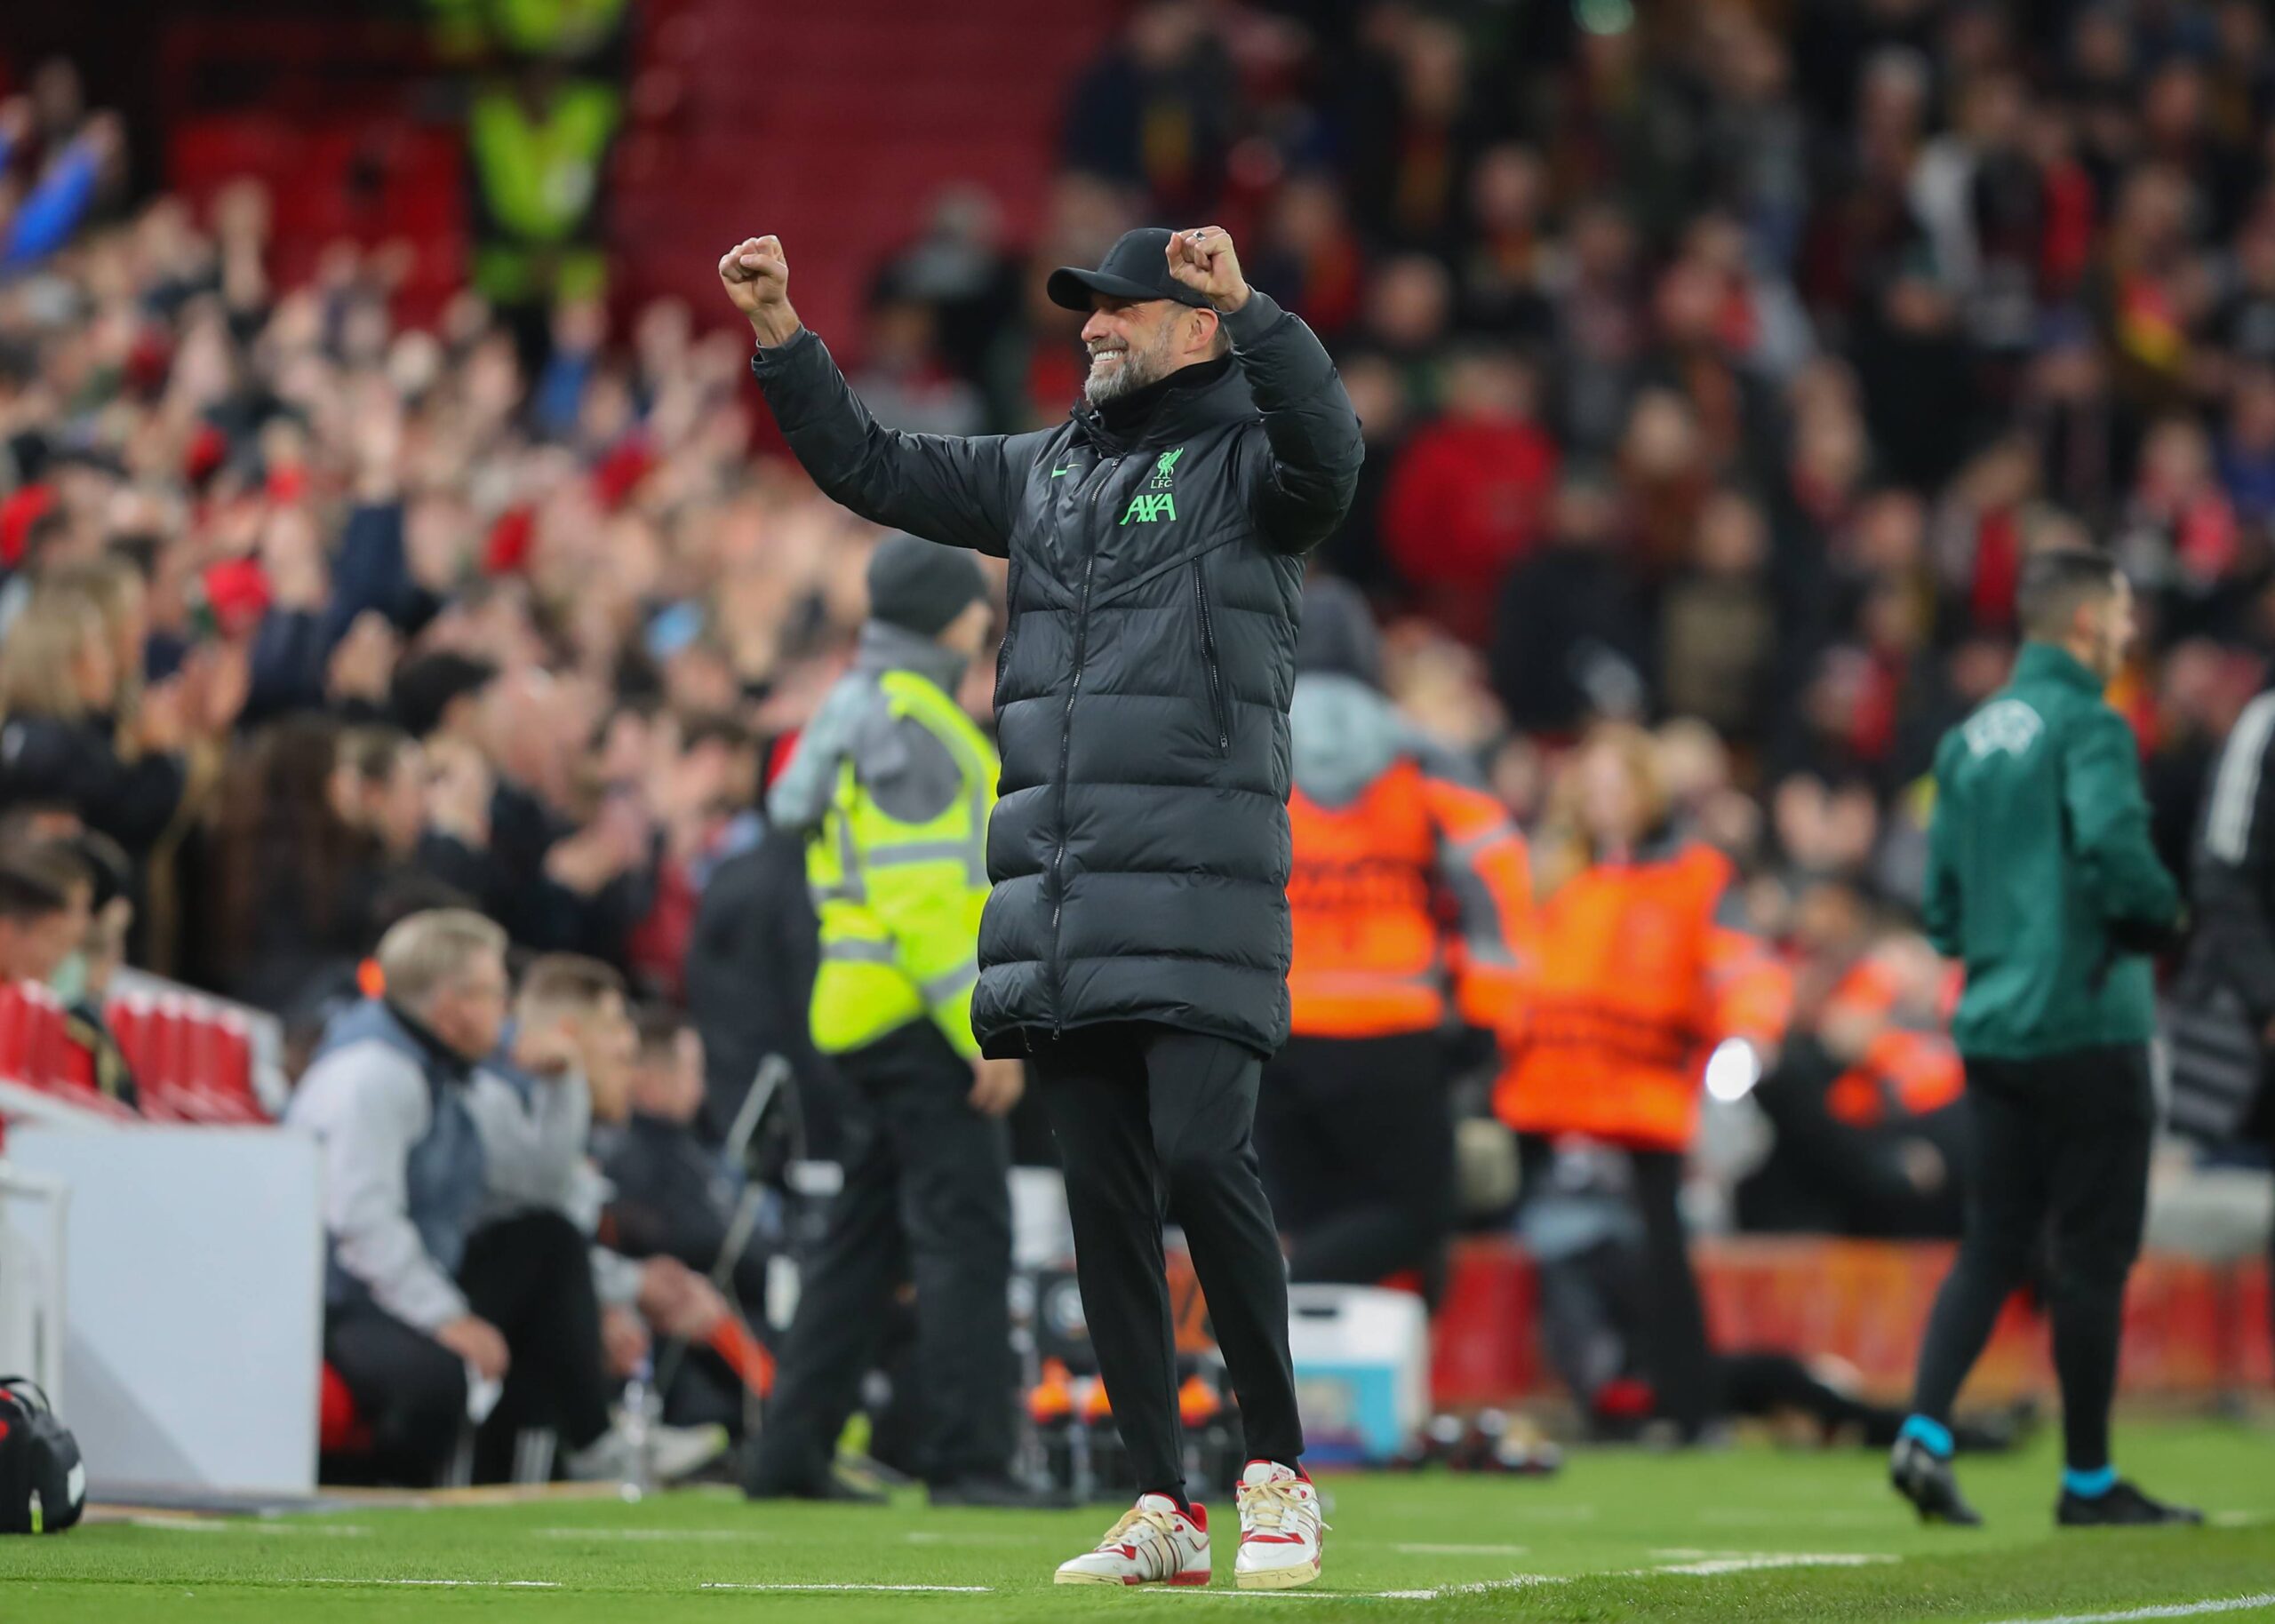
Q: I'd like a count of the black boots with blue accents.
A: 2